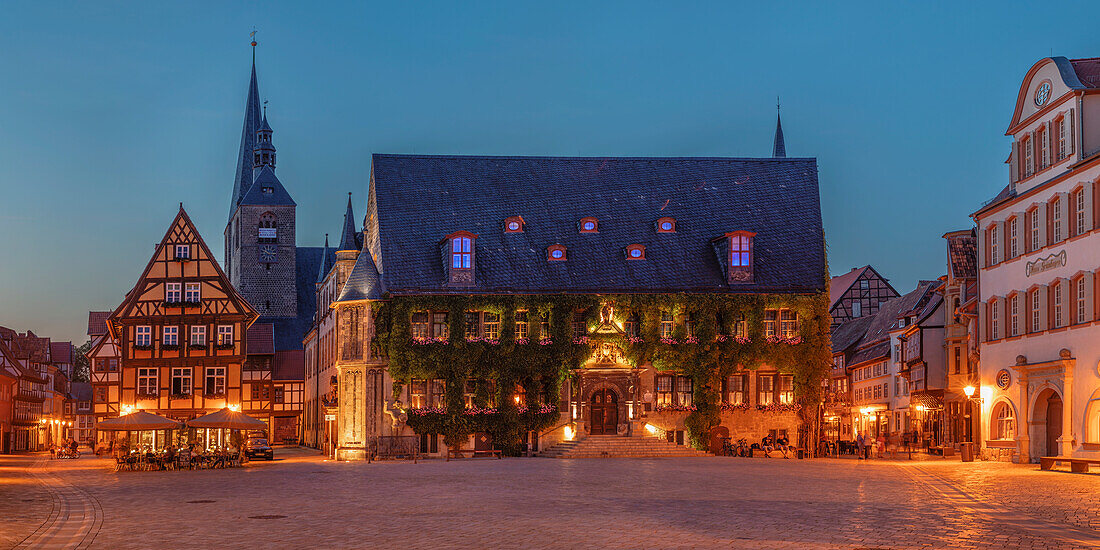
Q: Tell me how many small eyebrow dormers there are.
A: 5